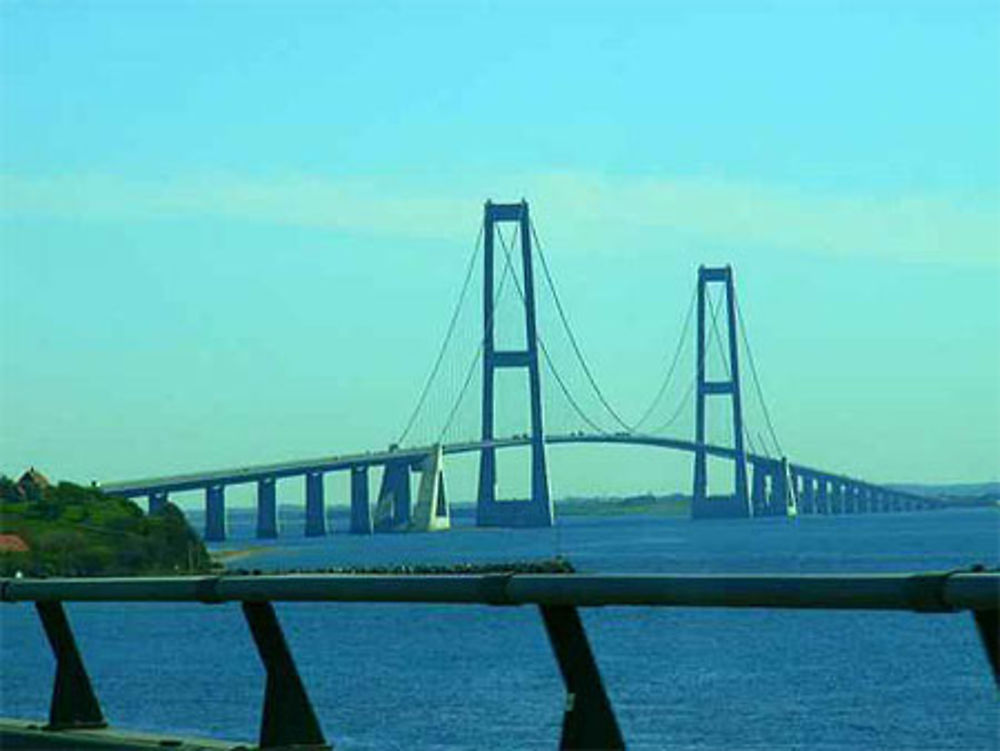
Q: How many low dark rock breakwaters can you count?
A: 1